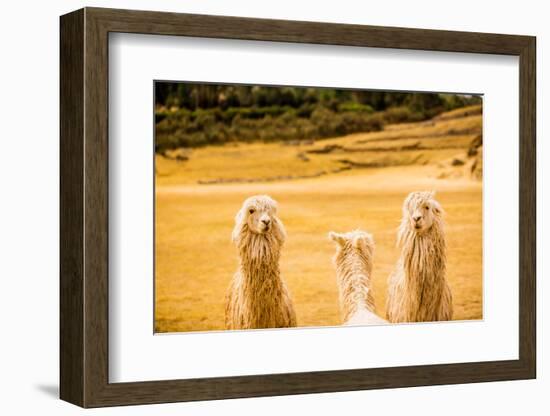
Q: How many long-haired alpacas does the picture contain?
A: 3